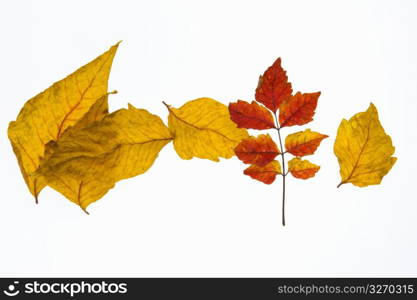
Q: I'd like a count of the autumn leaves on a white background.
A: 6